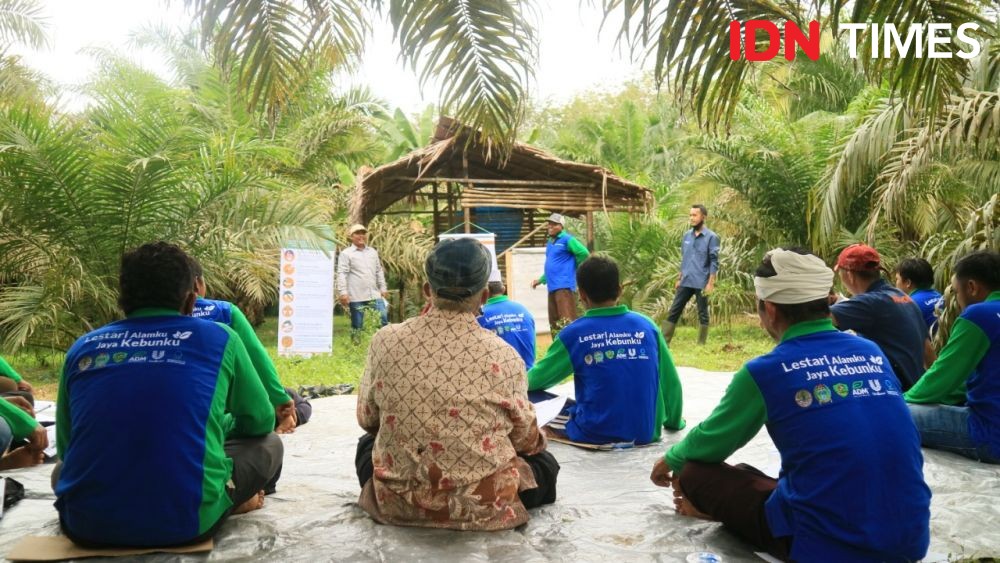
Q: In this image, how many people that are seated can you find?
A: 11